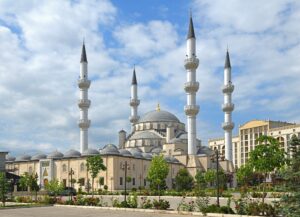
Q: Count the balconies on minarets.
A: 11